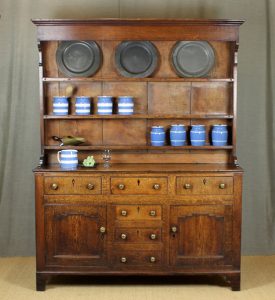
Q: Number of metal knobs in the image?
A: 14